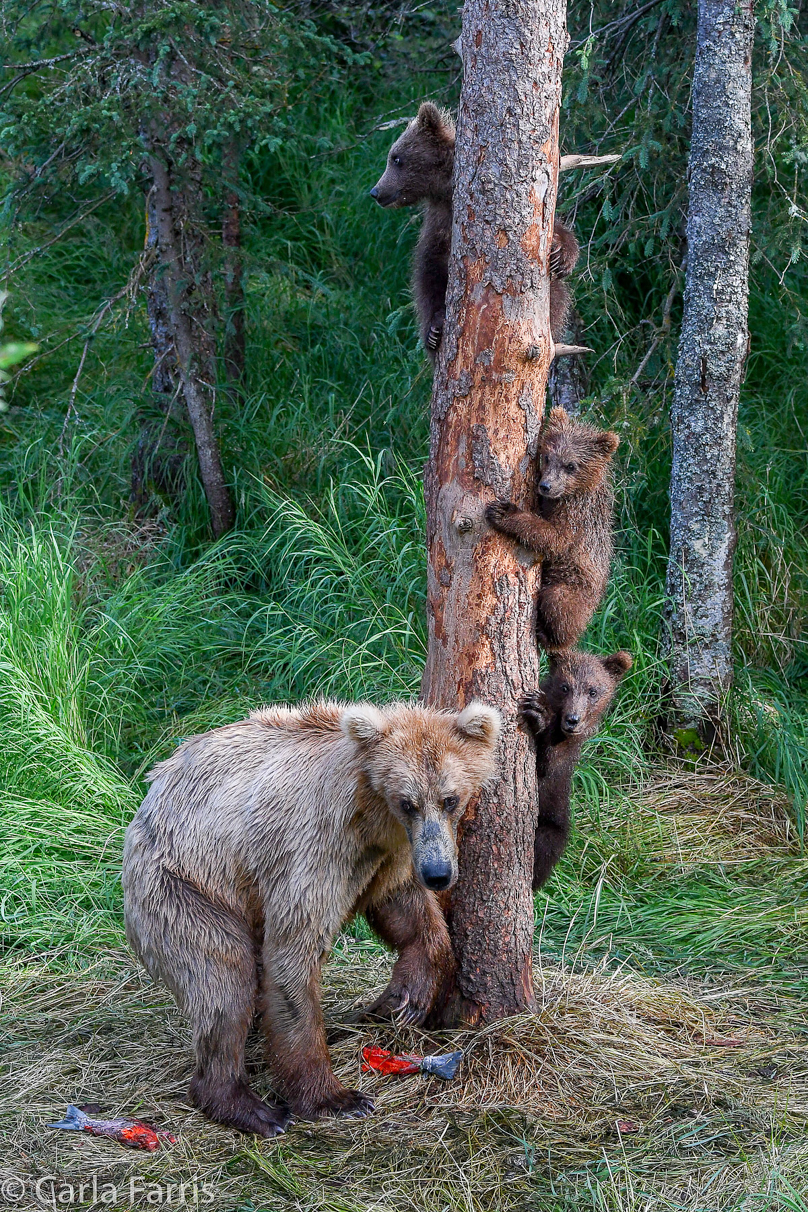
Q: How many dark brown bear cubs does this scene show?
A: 3